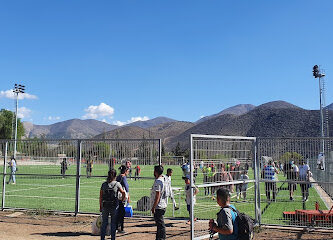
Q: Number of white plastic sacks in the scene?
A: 1